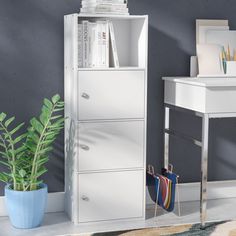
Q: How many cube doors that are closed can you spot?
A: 3